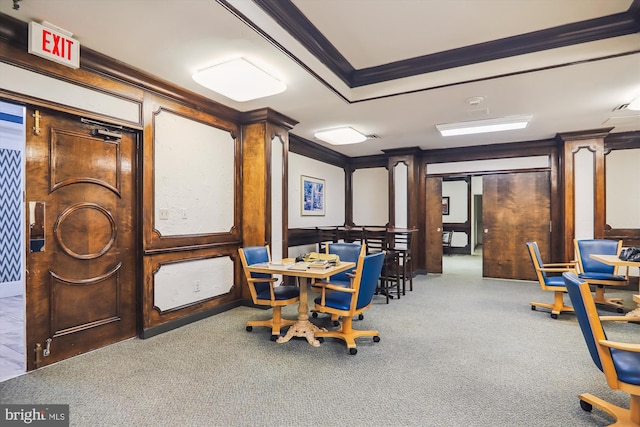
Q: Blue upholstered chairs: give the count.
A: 6